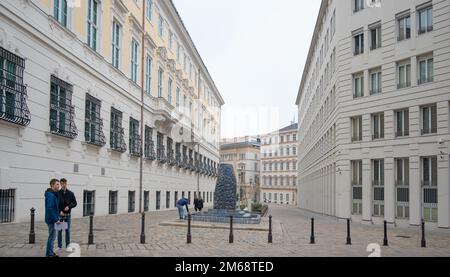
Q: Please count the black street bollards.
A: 10